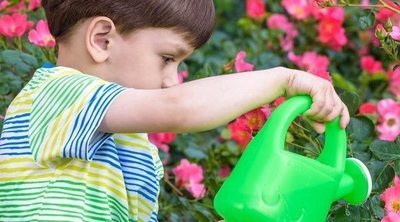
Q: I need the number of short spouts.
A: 1